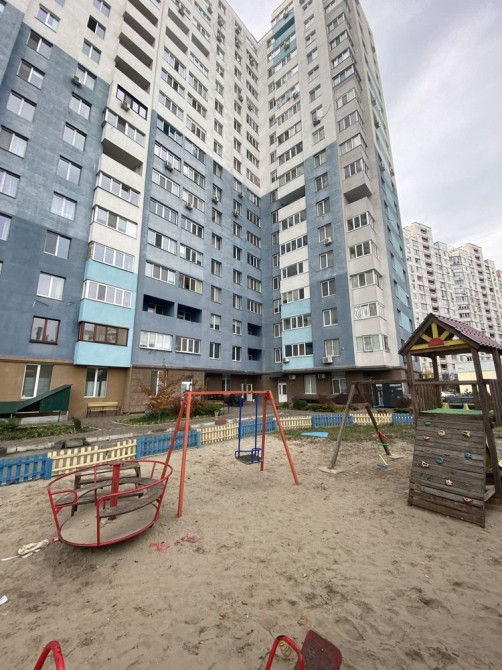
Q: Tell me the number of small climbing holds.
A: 9